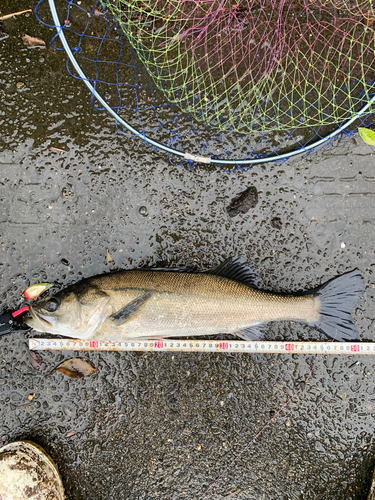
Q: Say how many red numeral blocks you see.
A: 5